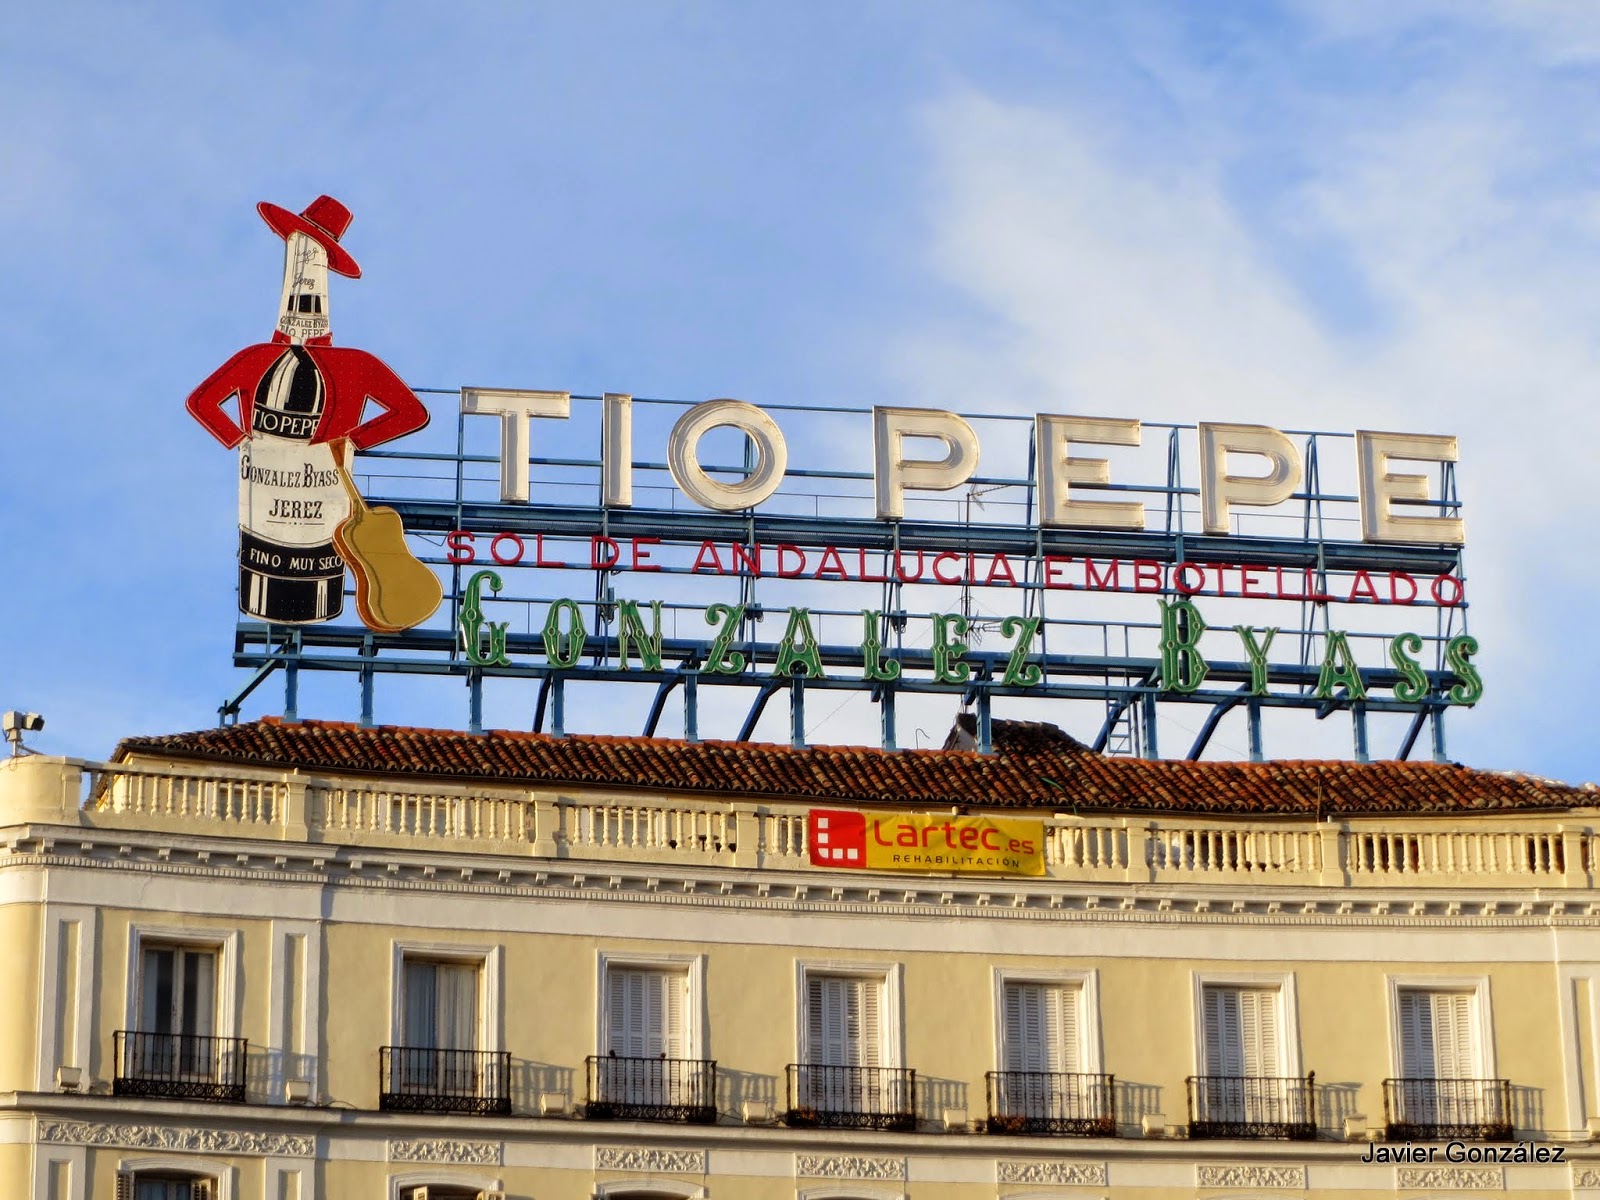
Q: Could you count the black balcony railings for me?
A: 7